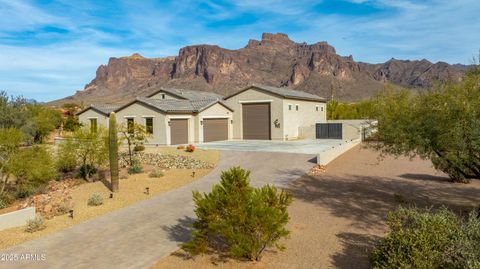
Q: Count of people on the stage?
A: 0